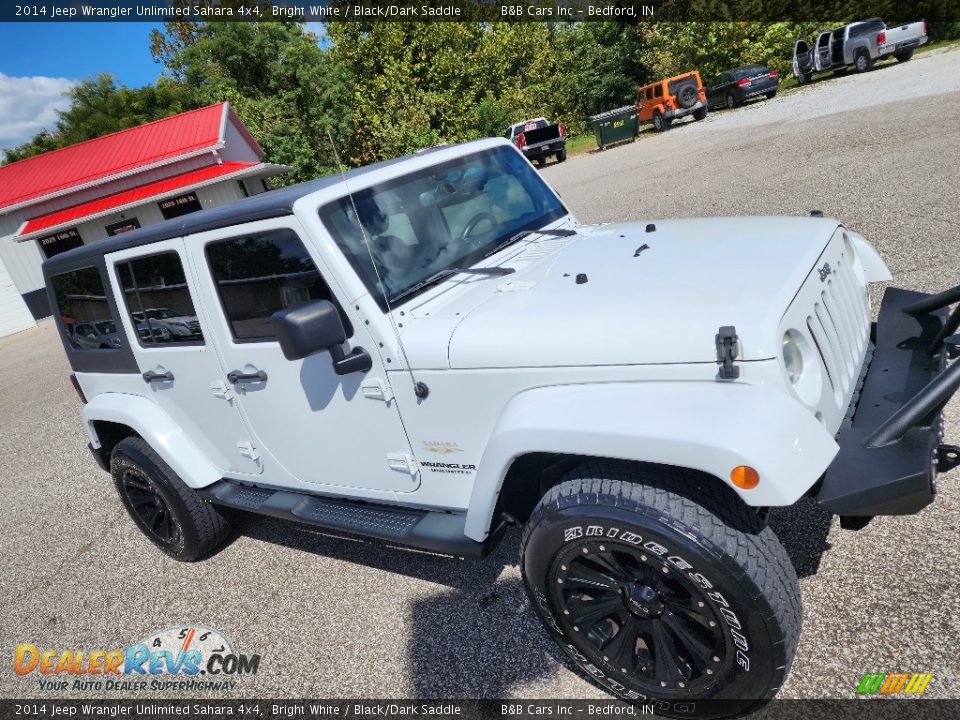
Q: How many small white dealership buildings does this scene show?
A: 1